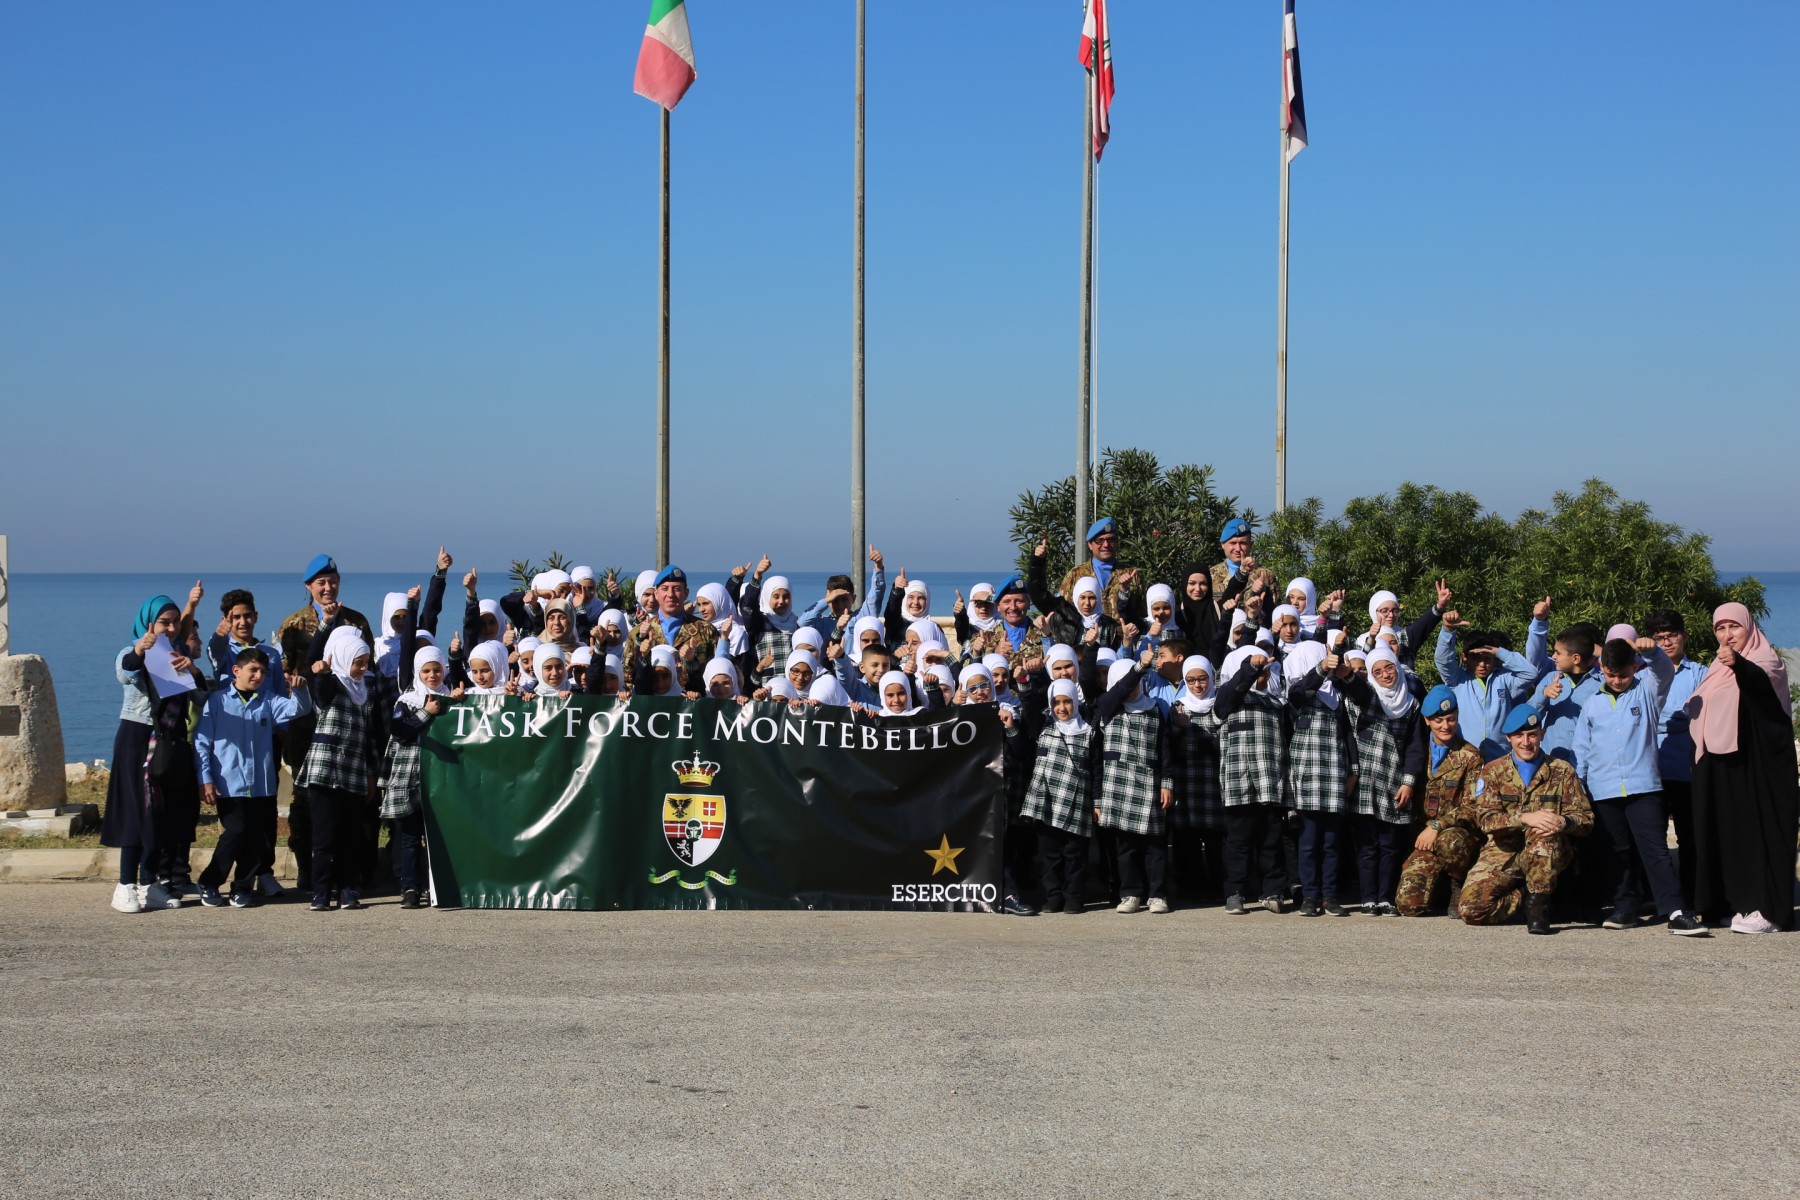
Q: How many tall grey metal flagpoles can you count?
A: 4